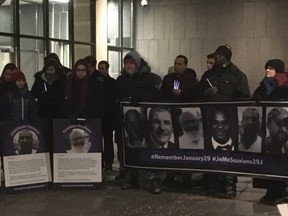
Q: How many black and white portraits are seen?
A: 8